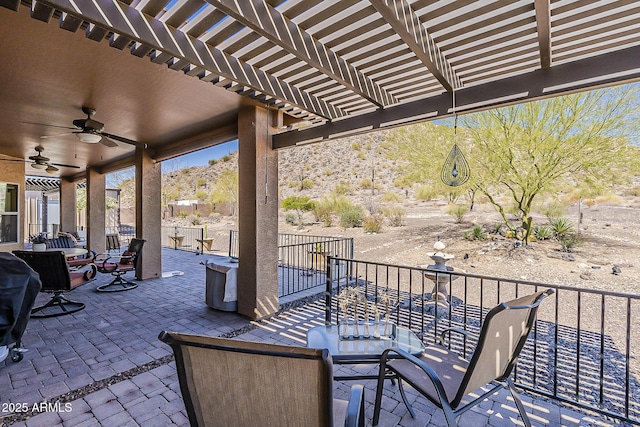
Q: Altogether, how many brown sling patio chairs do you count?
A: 2